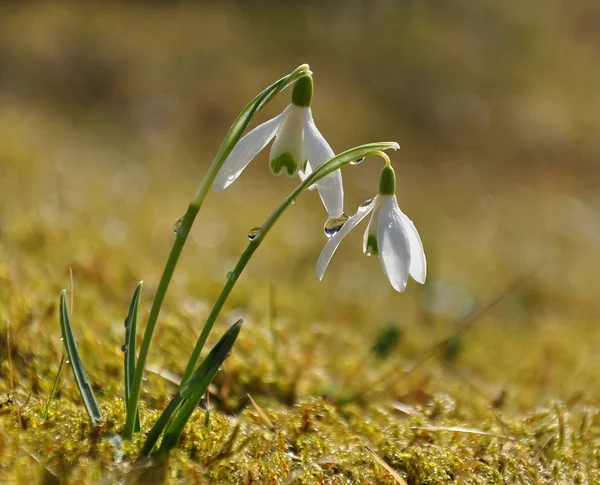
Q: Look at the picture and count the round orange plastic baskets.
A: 0